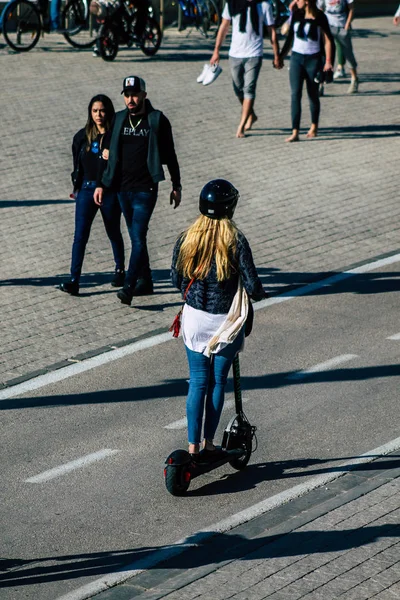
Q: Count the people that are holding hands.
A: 2